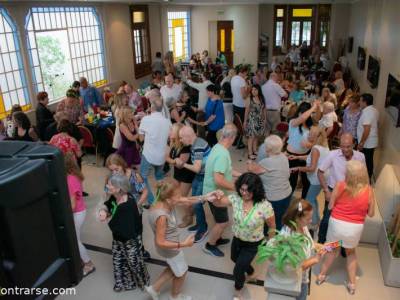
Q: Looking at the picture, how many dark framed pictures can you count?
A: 4